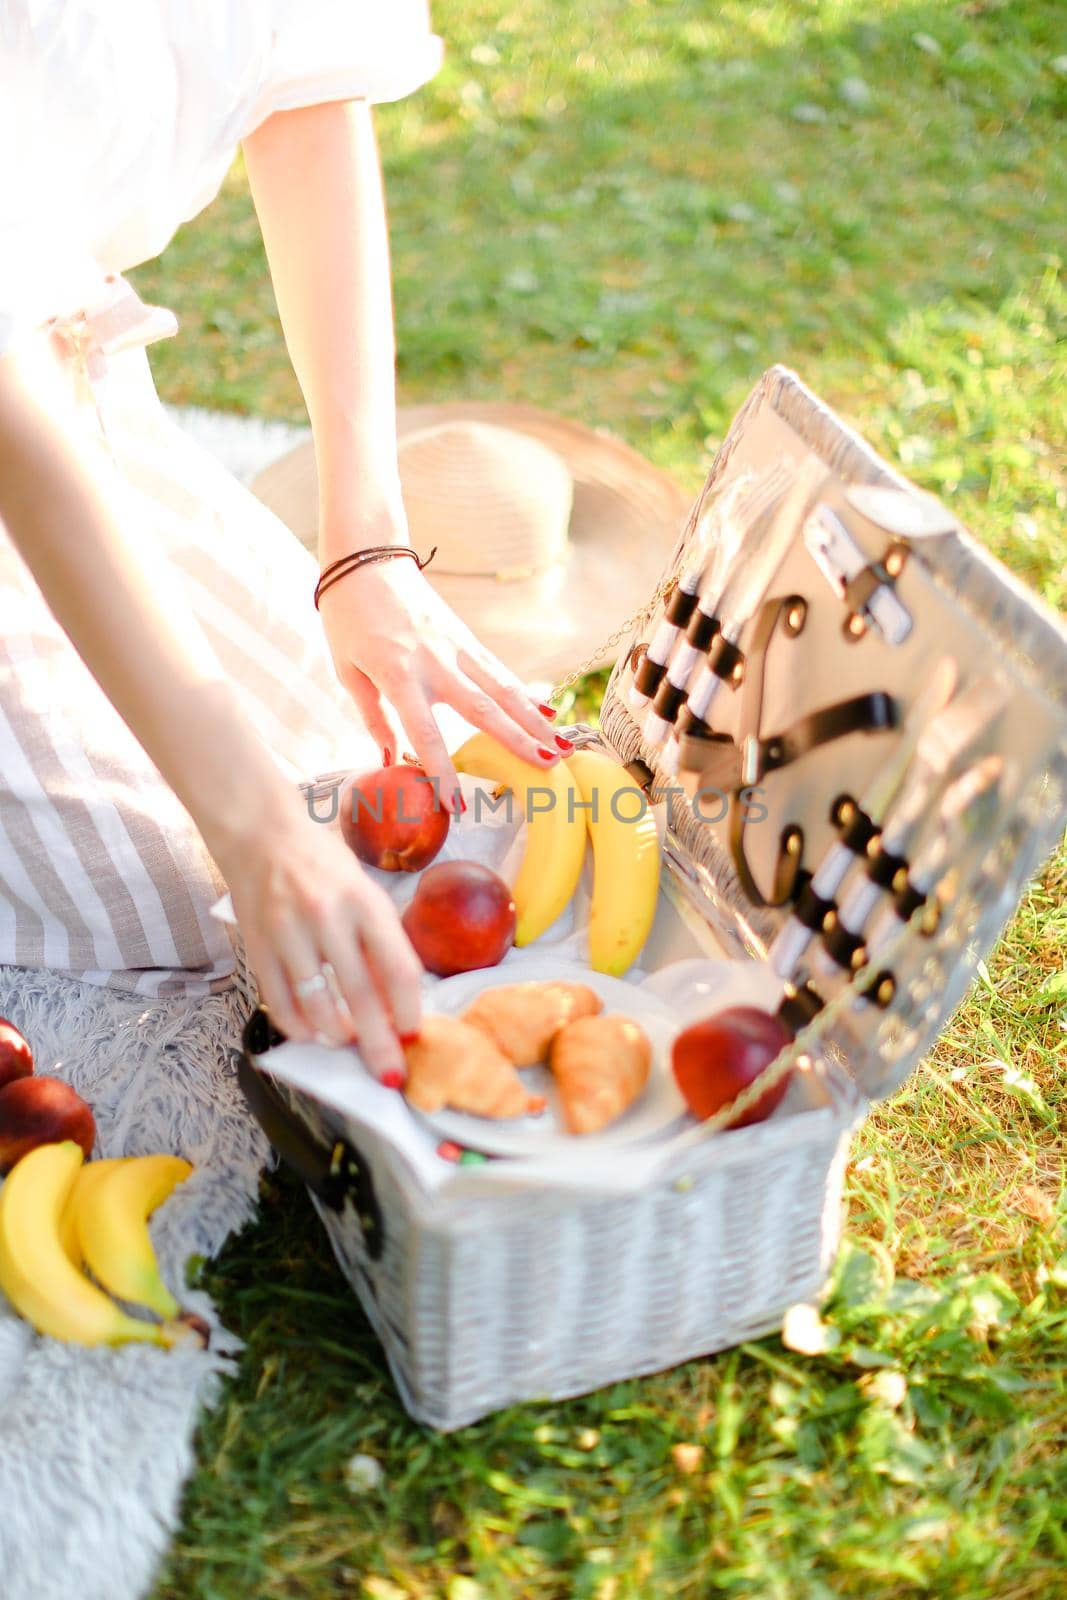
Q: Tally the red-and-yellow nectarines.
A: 5